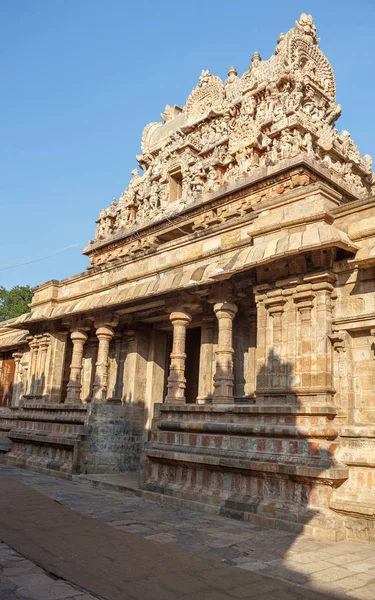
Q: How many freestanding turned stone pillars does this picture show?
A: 4